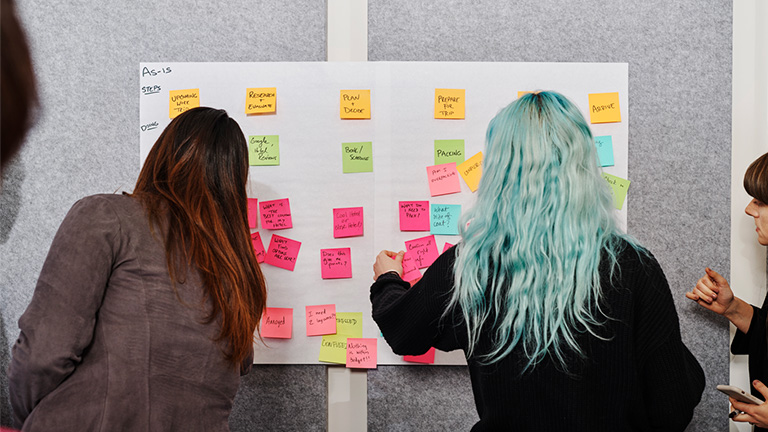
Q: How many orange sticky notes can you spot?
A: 7